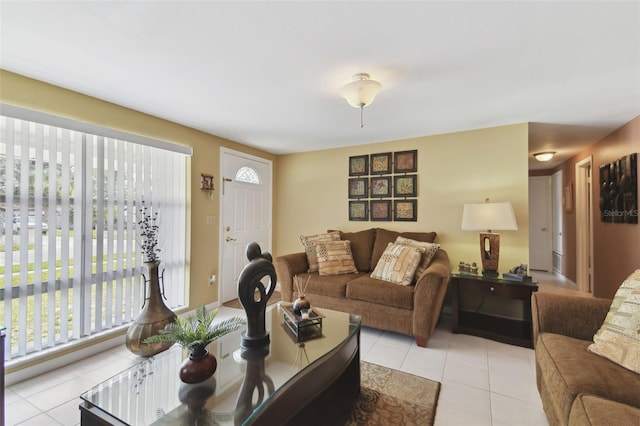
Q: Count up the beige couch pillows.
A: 5